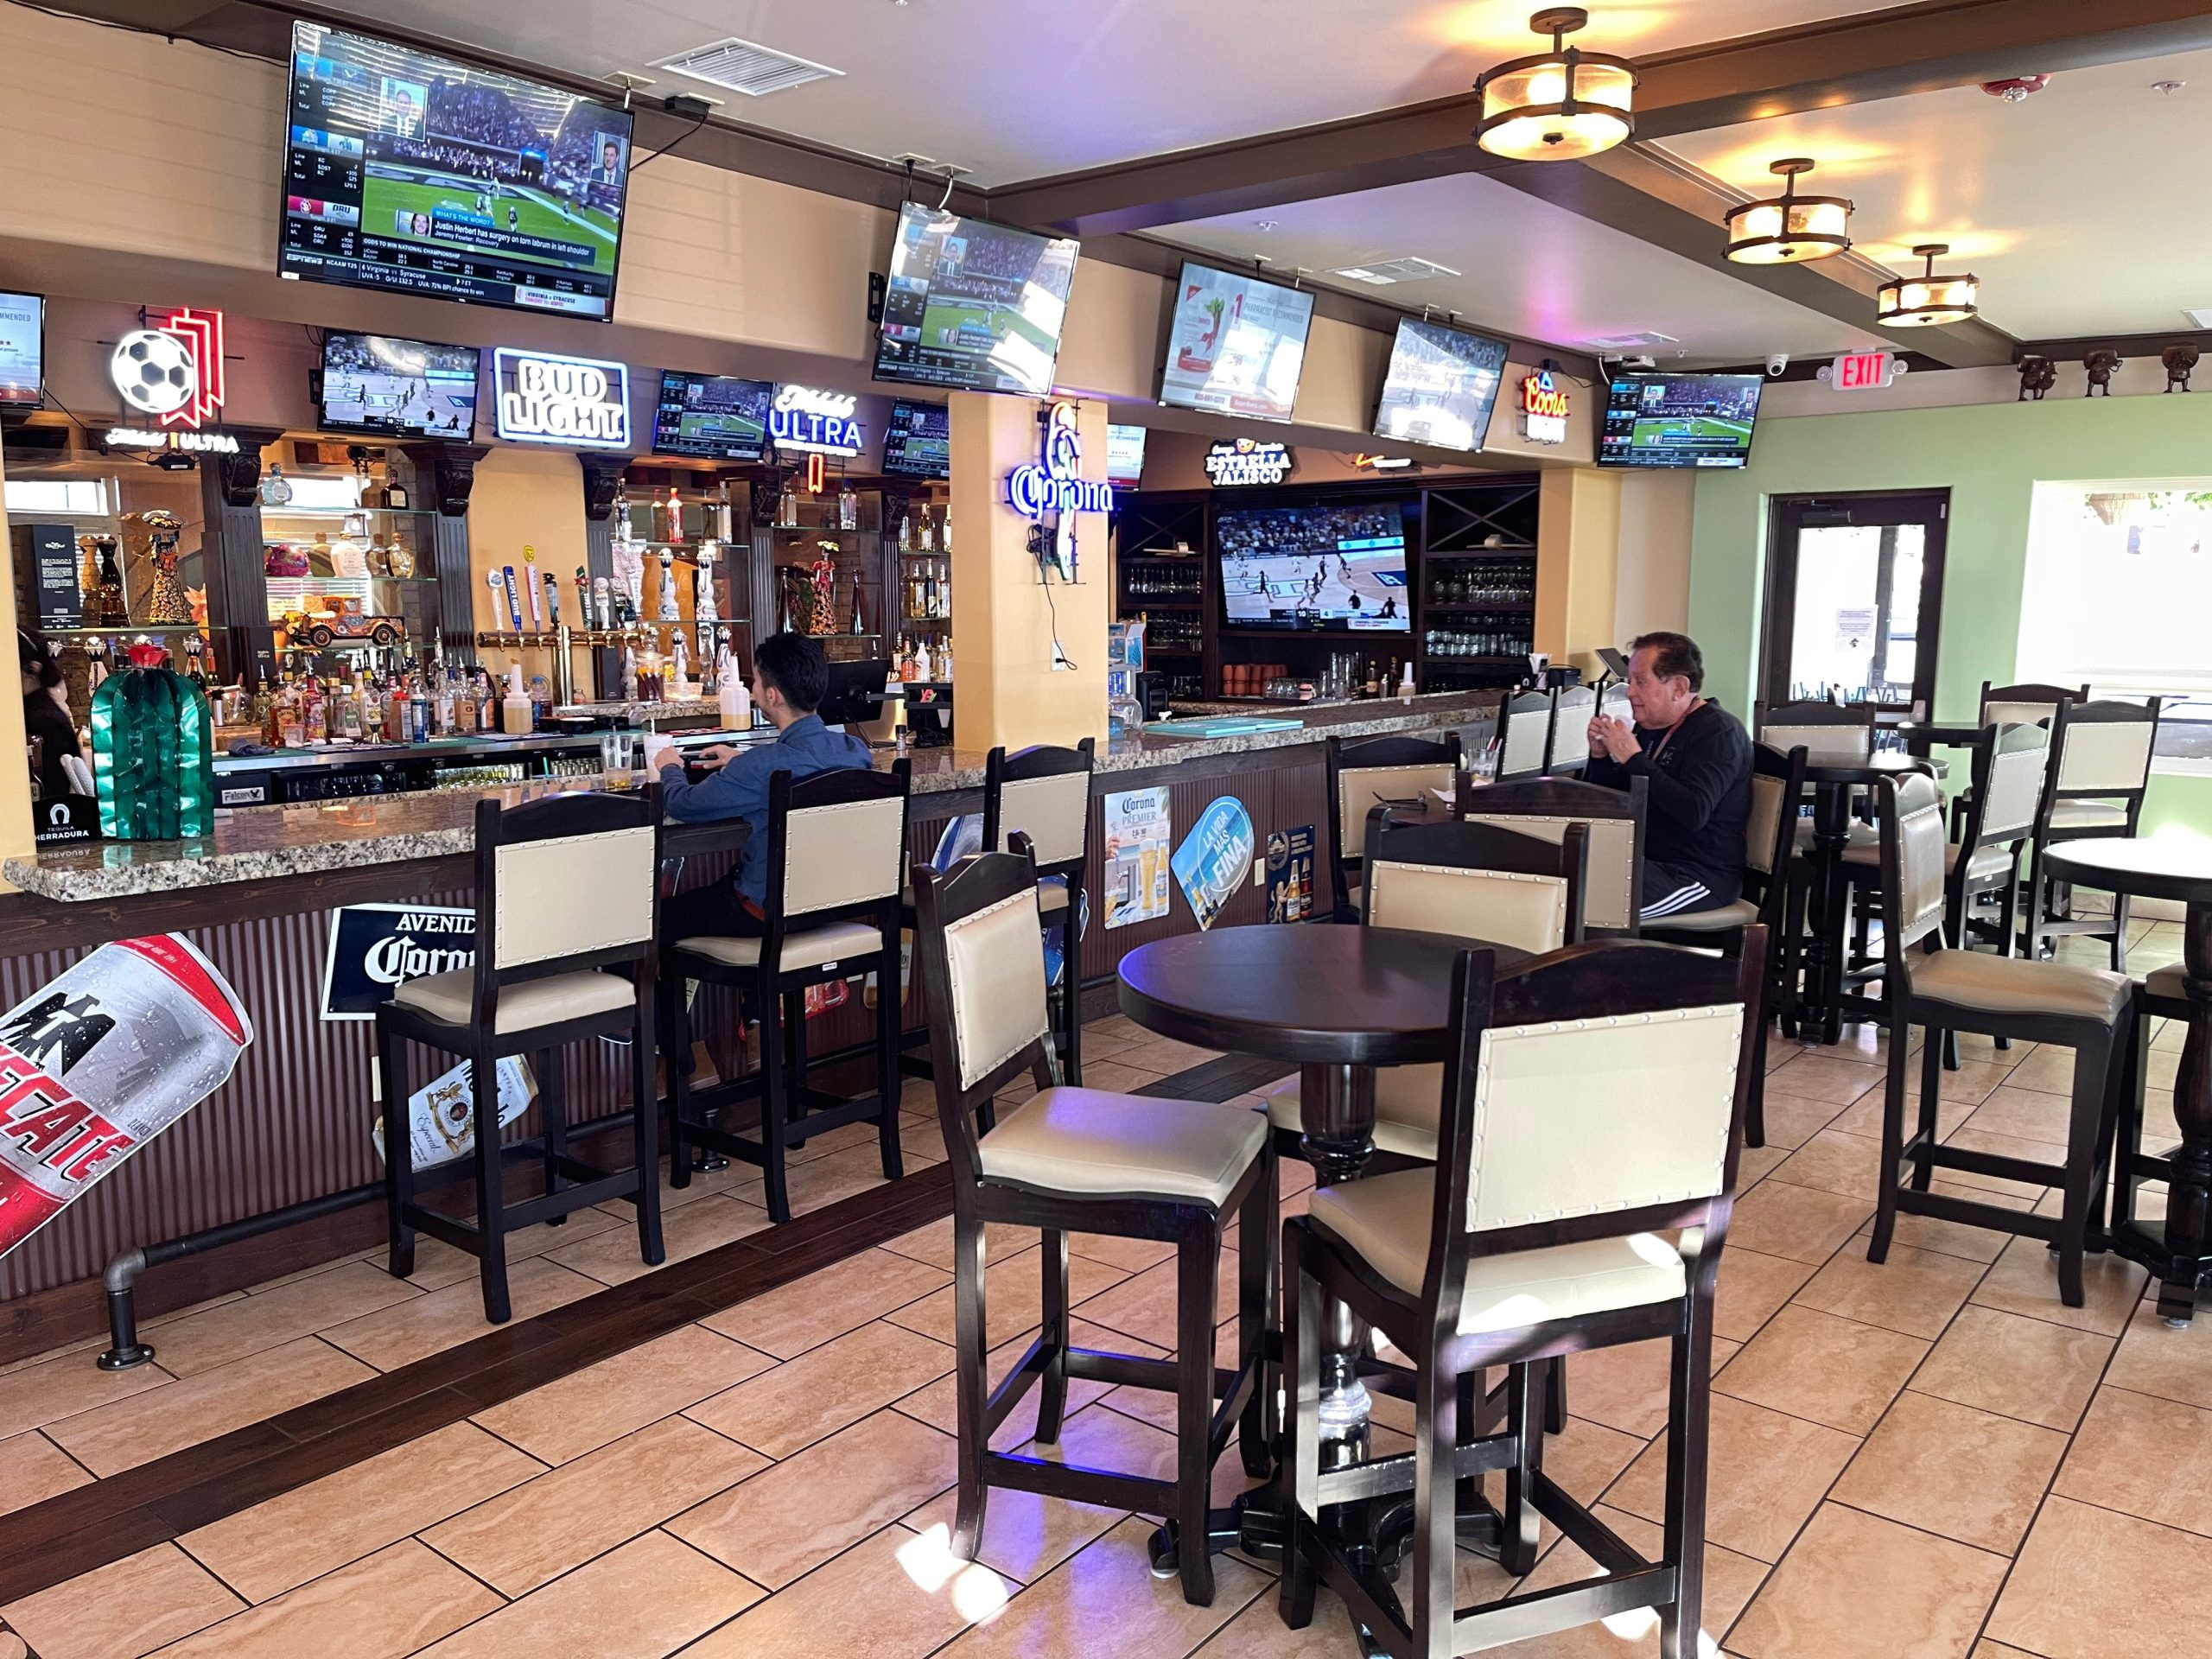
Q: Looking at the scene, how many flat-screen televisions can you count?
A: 11